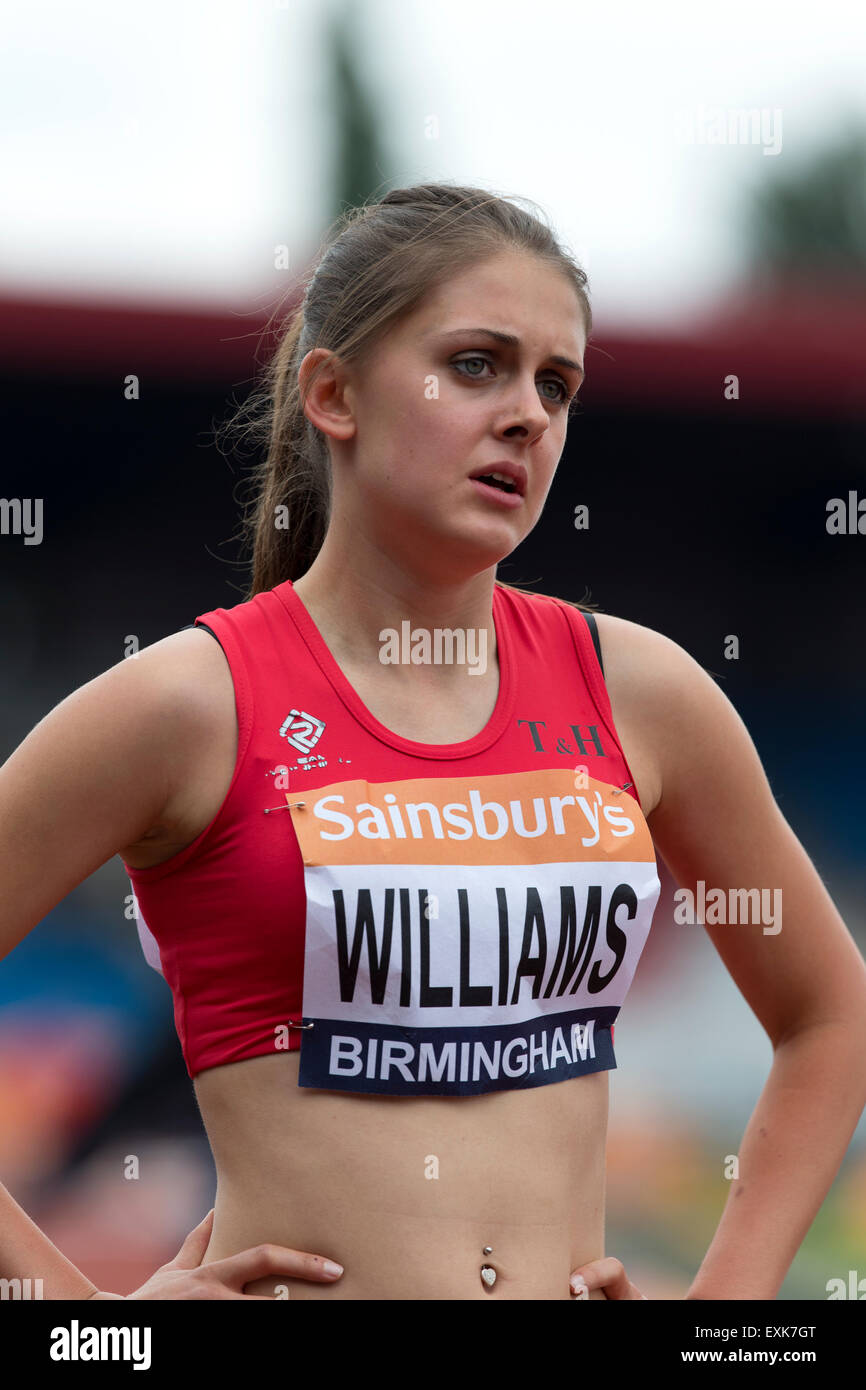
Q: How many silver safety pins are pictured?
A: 3